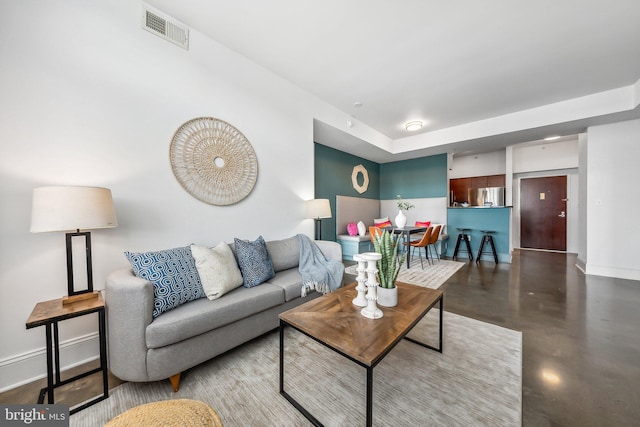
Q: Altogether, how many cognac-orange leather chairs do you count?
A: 3